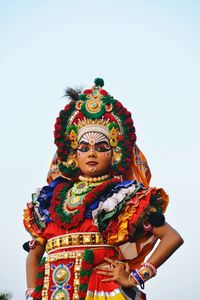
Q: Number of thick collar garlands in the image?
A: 1